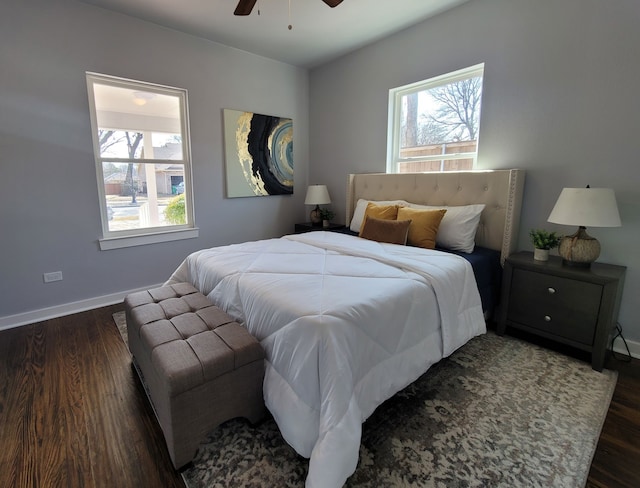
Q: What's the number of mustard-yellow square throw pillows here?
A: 2